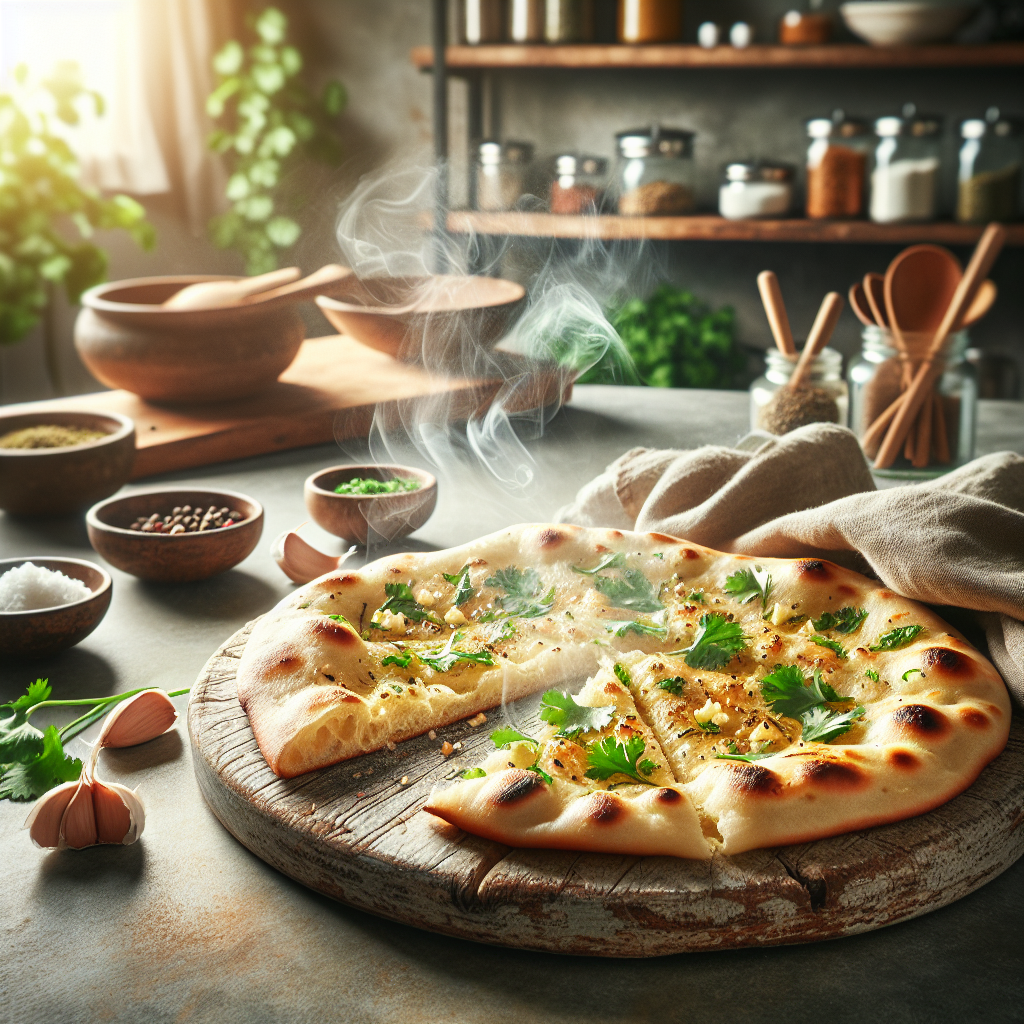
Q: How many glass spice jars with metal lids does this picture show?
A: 7